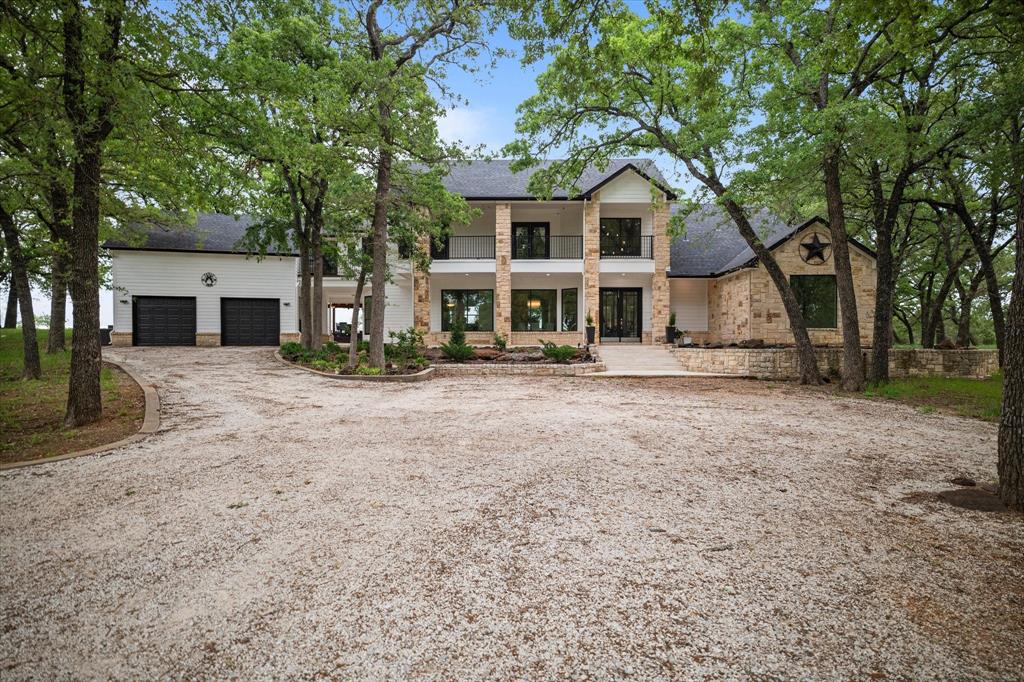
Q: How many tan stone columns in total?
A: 4